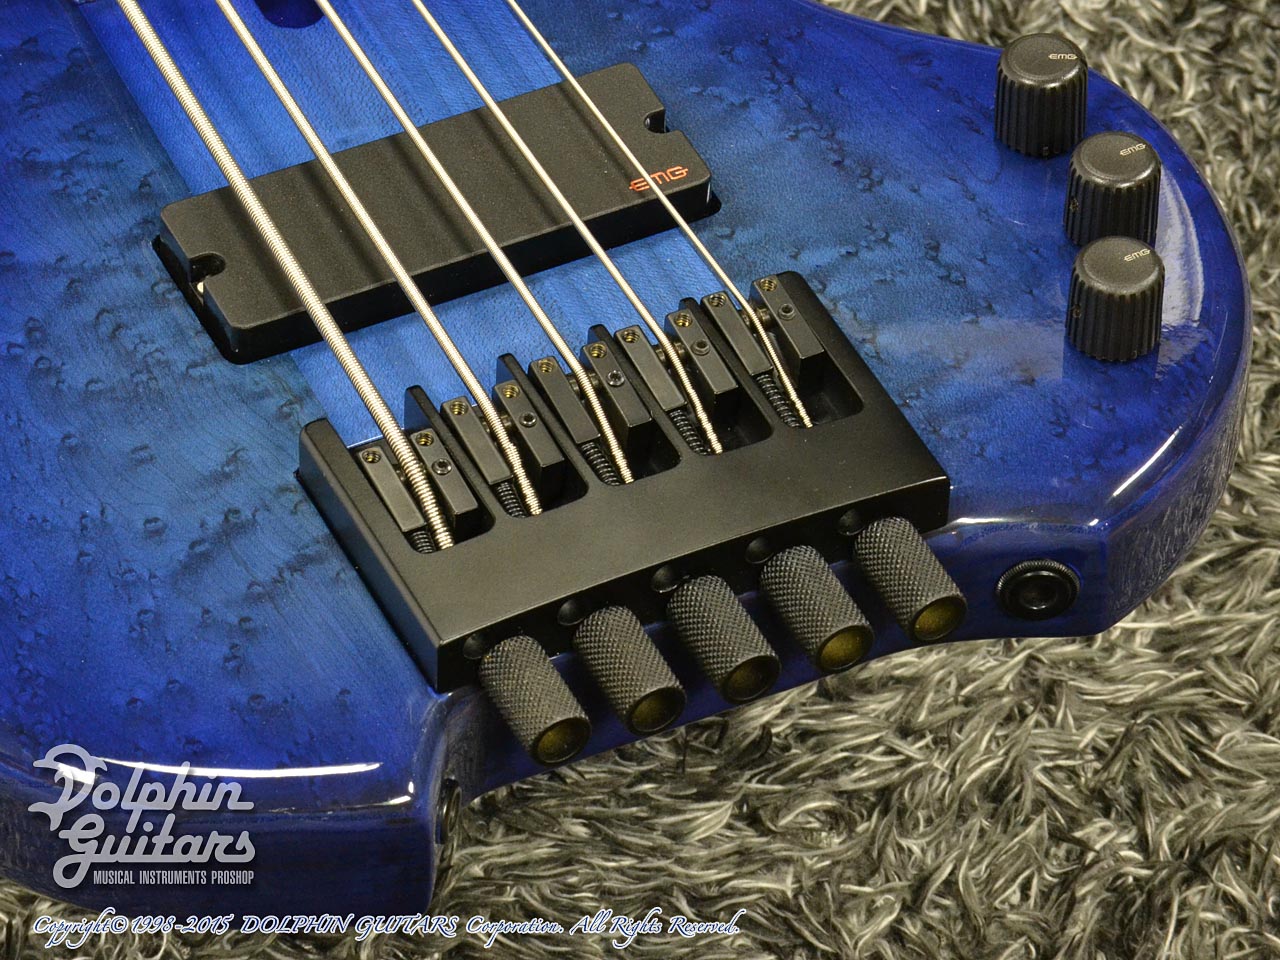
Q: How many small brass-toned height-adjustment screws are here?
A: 10